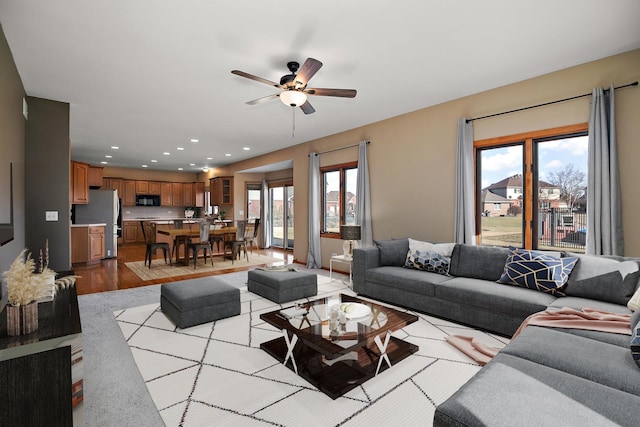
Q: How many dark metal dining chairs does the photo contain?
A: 6